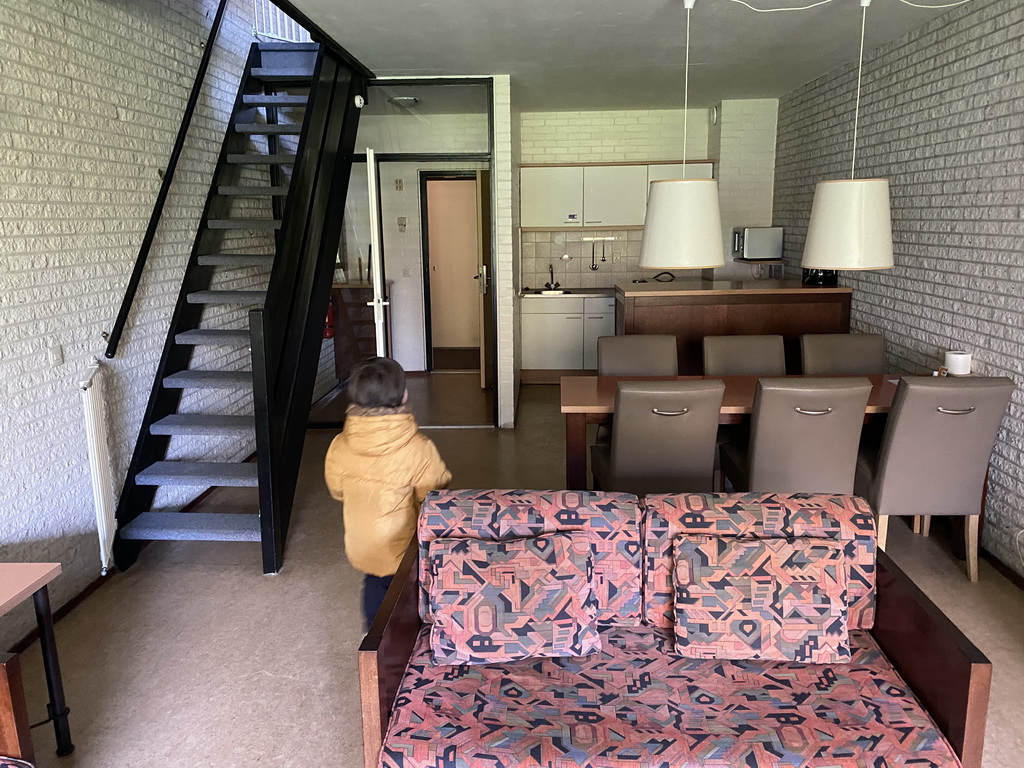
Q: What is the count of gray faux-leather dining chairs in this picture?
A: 6